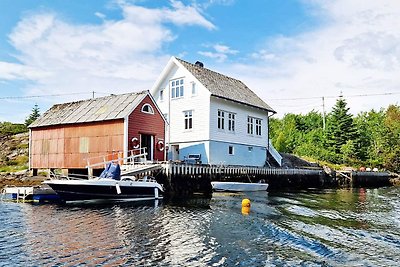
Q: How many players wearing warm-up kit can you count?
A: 0